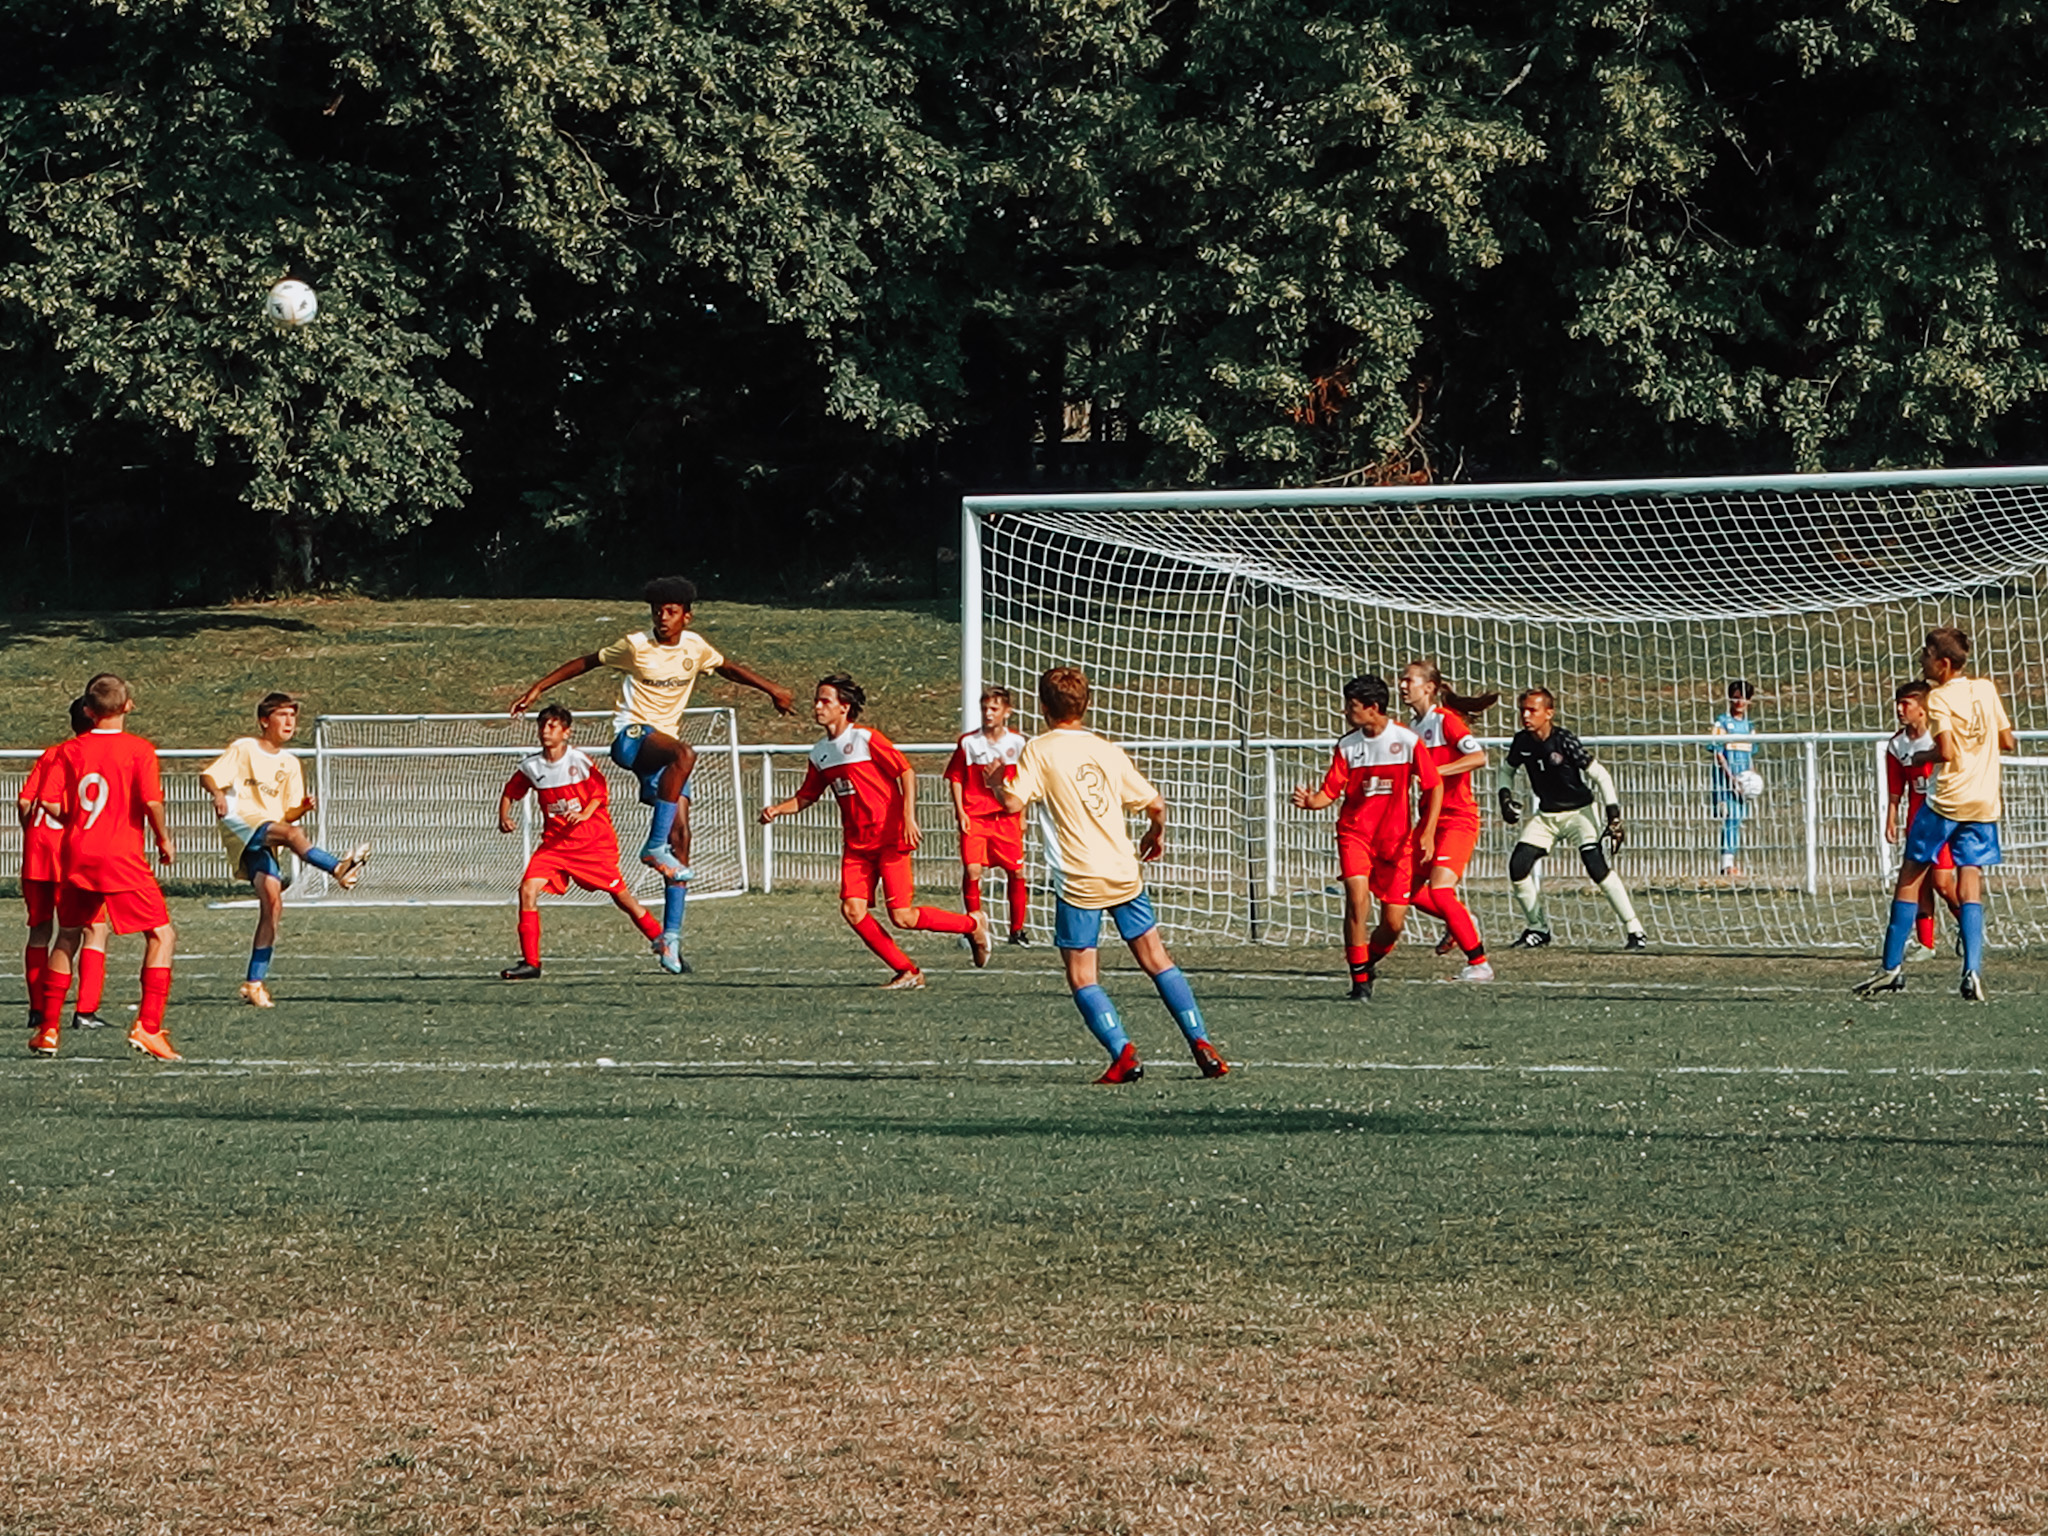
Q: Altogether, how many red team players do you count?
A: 8